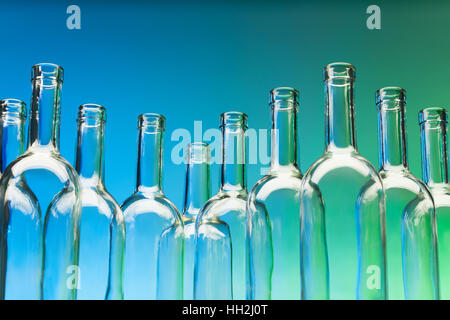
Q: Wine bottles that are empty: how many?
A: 10